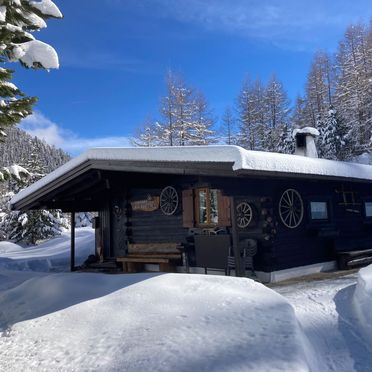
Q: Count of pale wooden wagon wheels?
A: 3